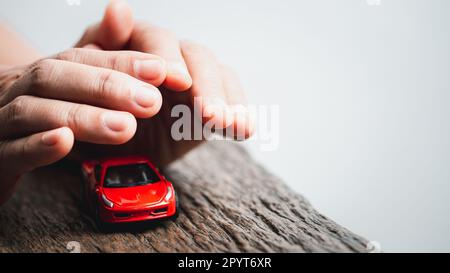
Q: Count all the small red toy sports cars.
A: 1